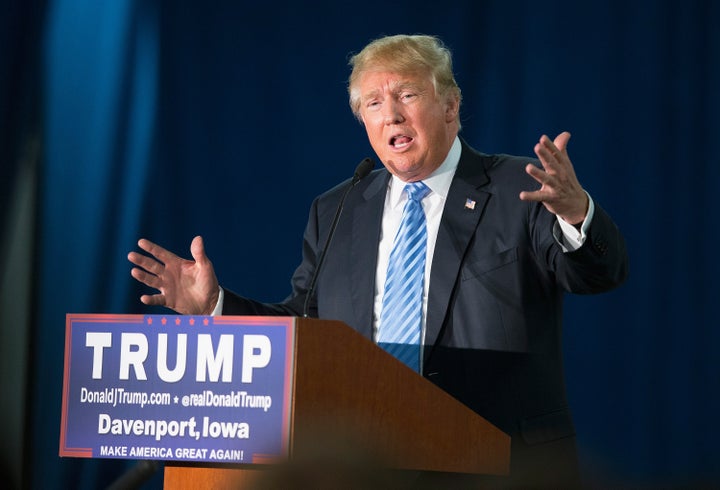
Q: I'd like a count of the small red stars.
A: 5